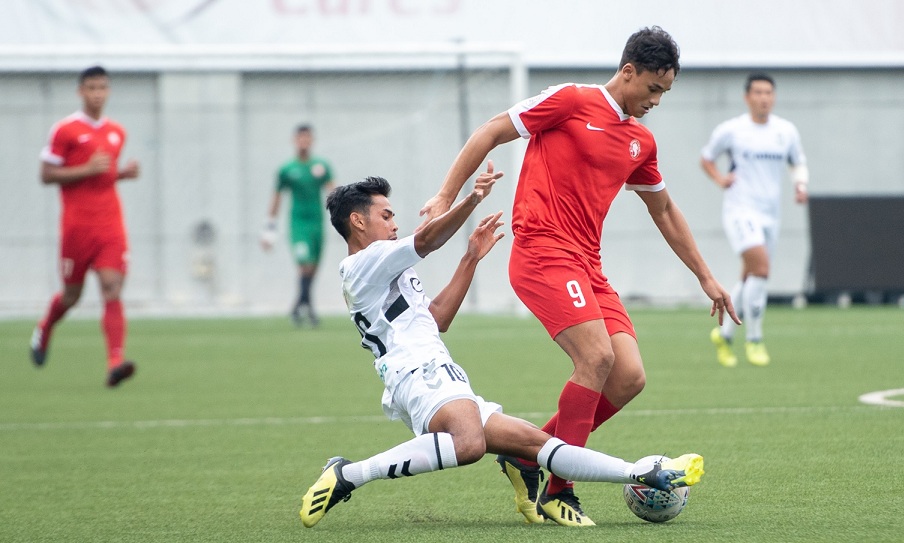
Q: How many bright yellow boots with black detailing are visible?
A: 4